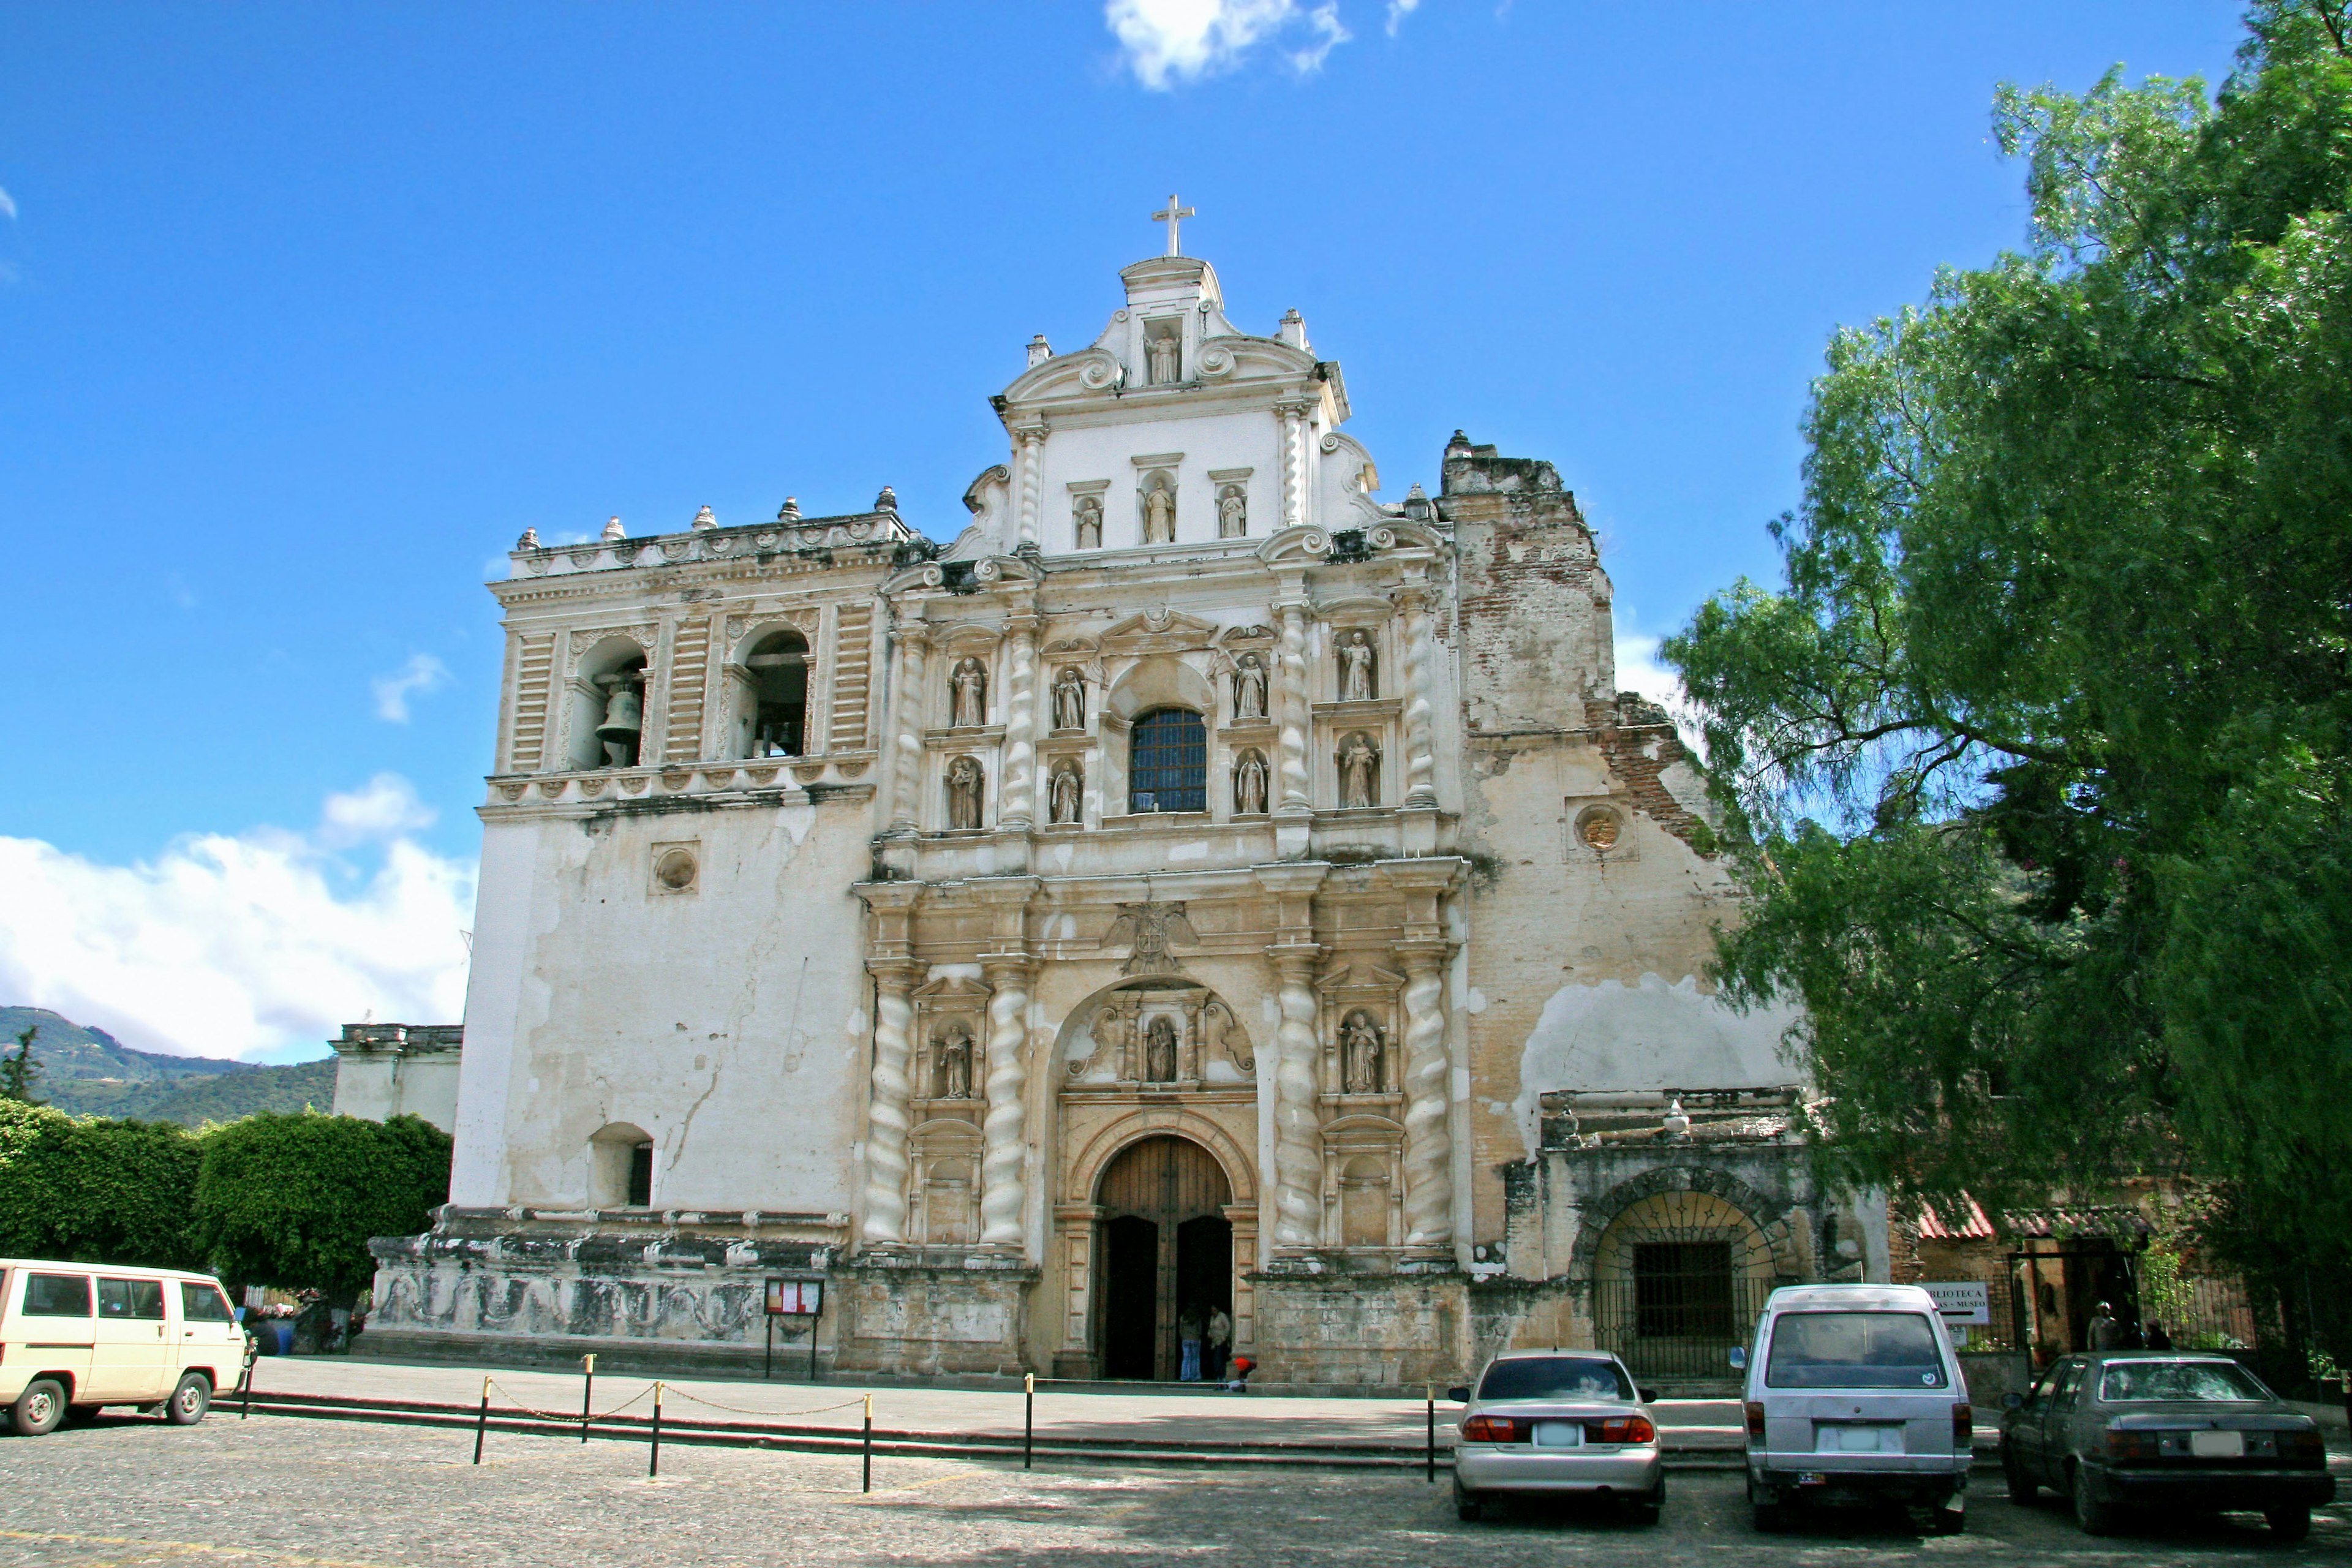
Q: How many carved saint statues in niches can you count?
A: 15